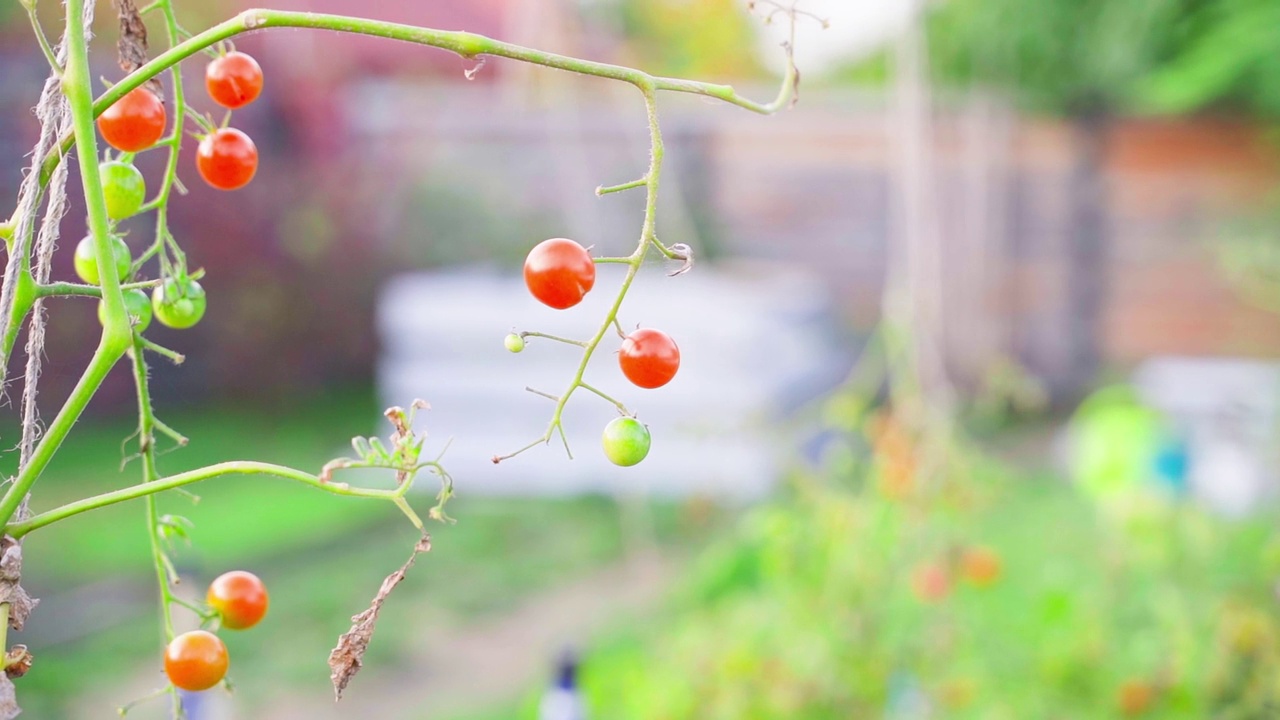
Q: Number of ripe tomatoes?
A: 7